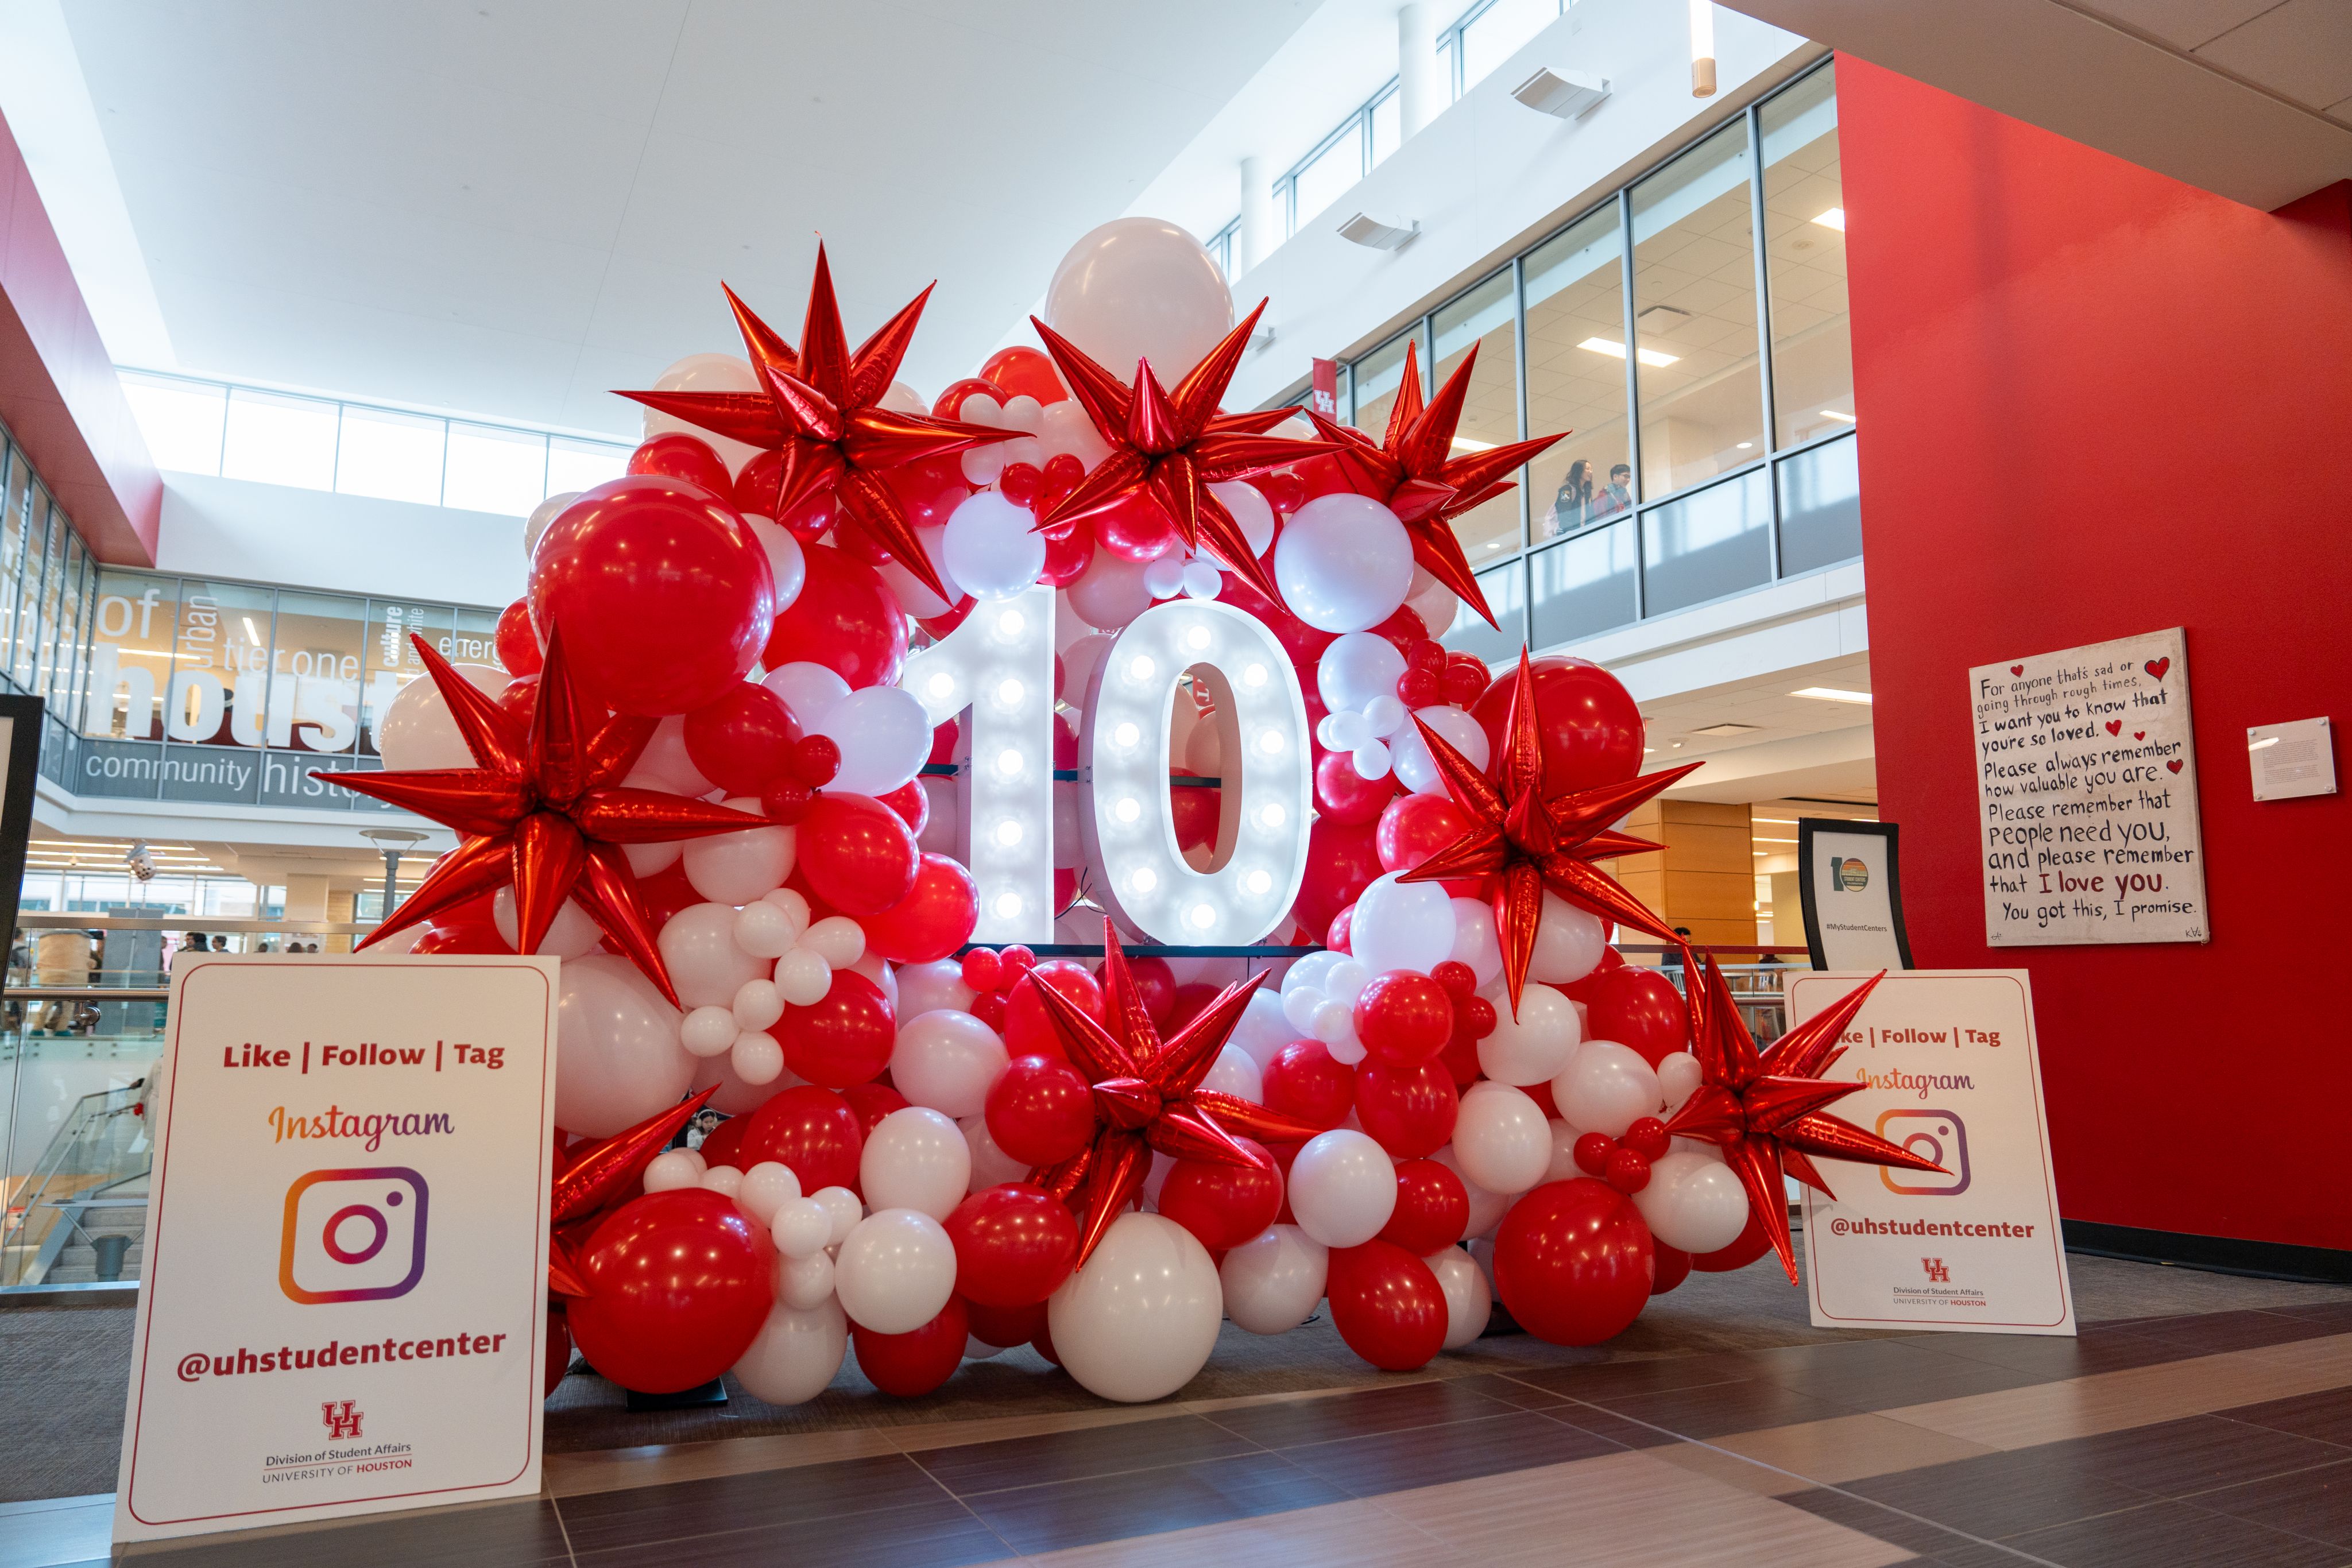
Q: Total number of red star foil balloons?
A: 8